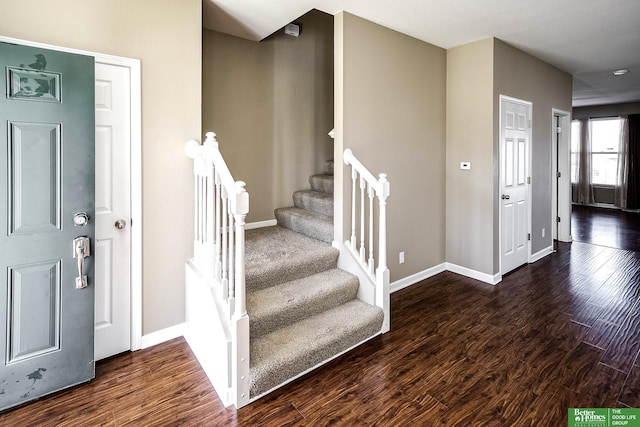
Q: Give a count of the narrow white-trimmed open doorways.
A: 1